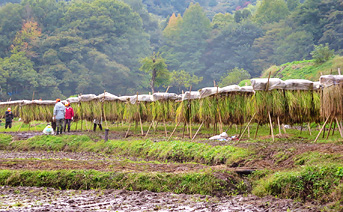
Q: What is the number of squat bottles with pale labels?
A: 0